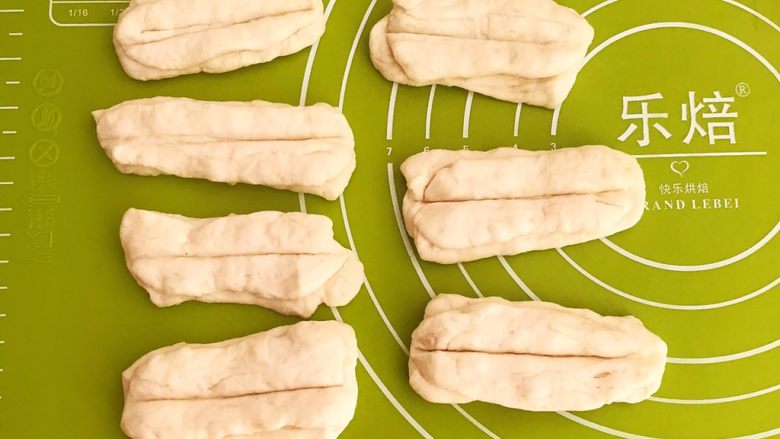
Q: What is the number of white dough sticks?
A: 7